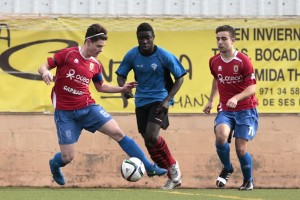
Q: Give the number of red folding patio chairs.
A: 0